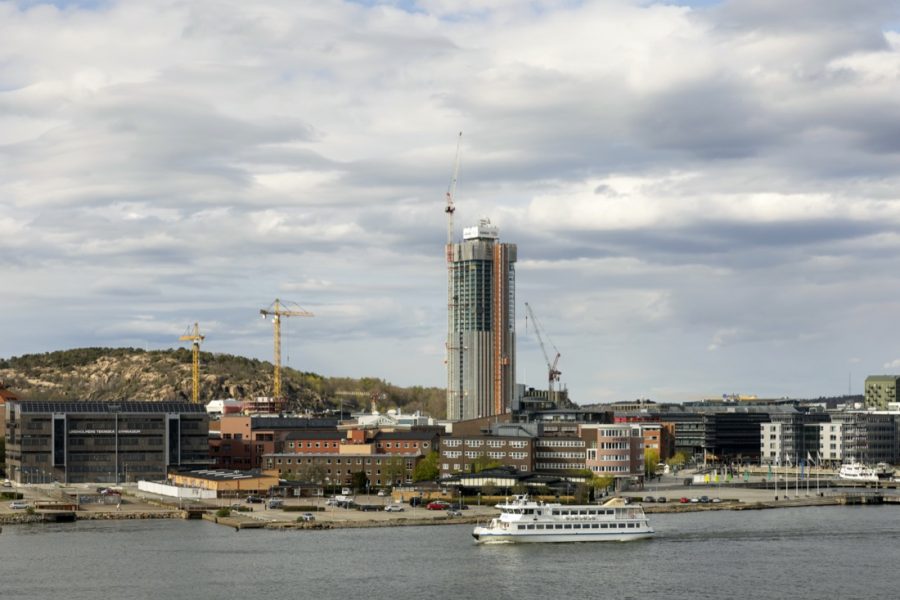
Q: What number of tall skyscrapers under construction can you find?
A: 1